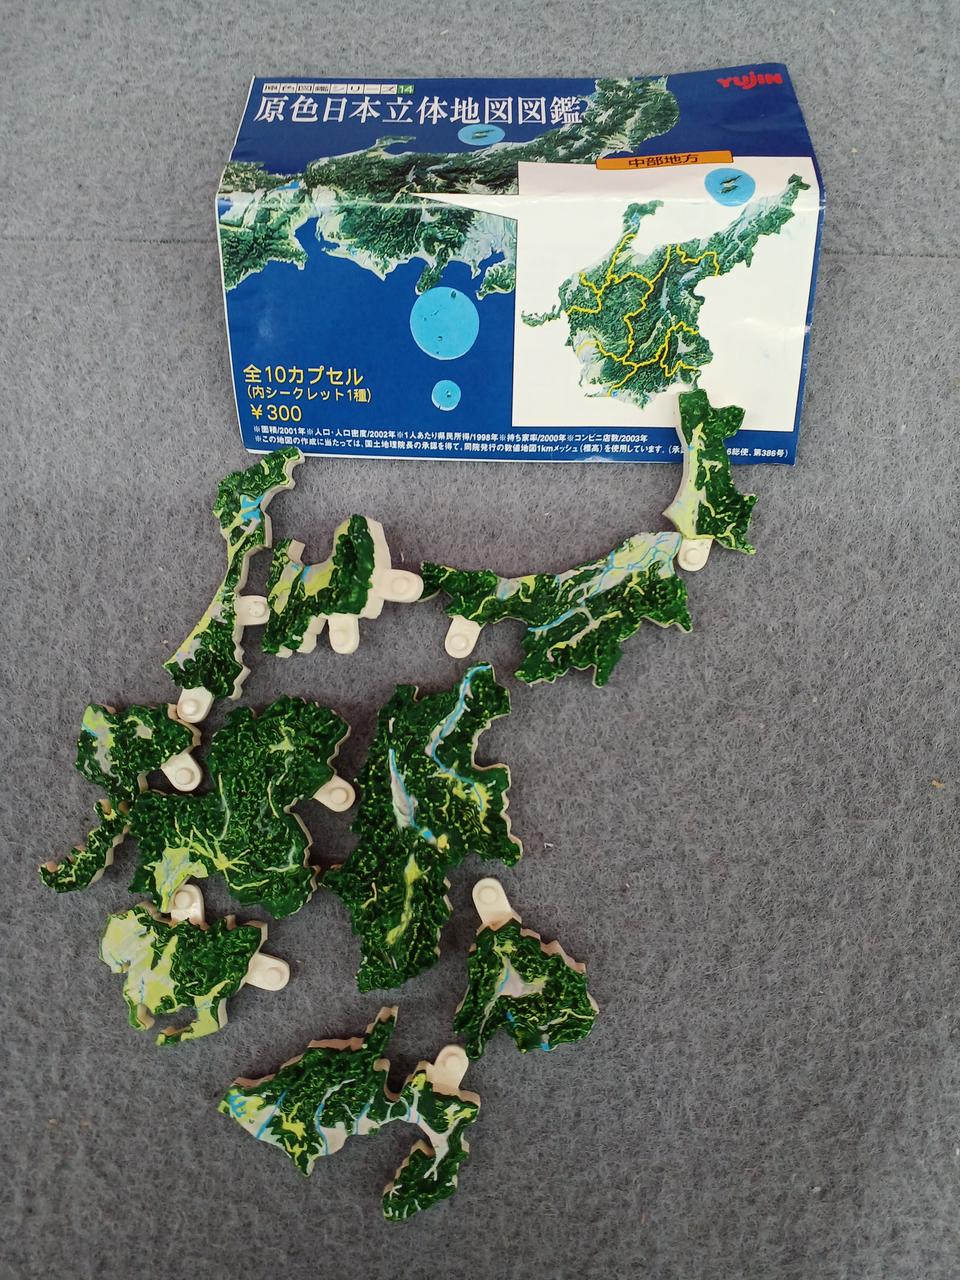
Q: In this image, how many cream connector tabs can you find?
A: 12